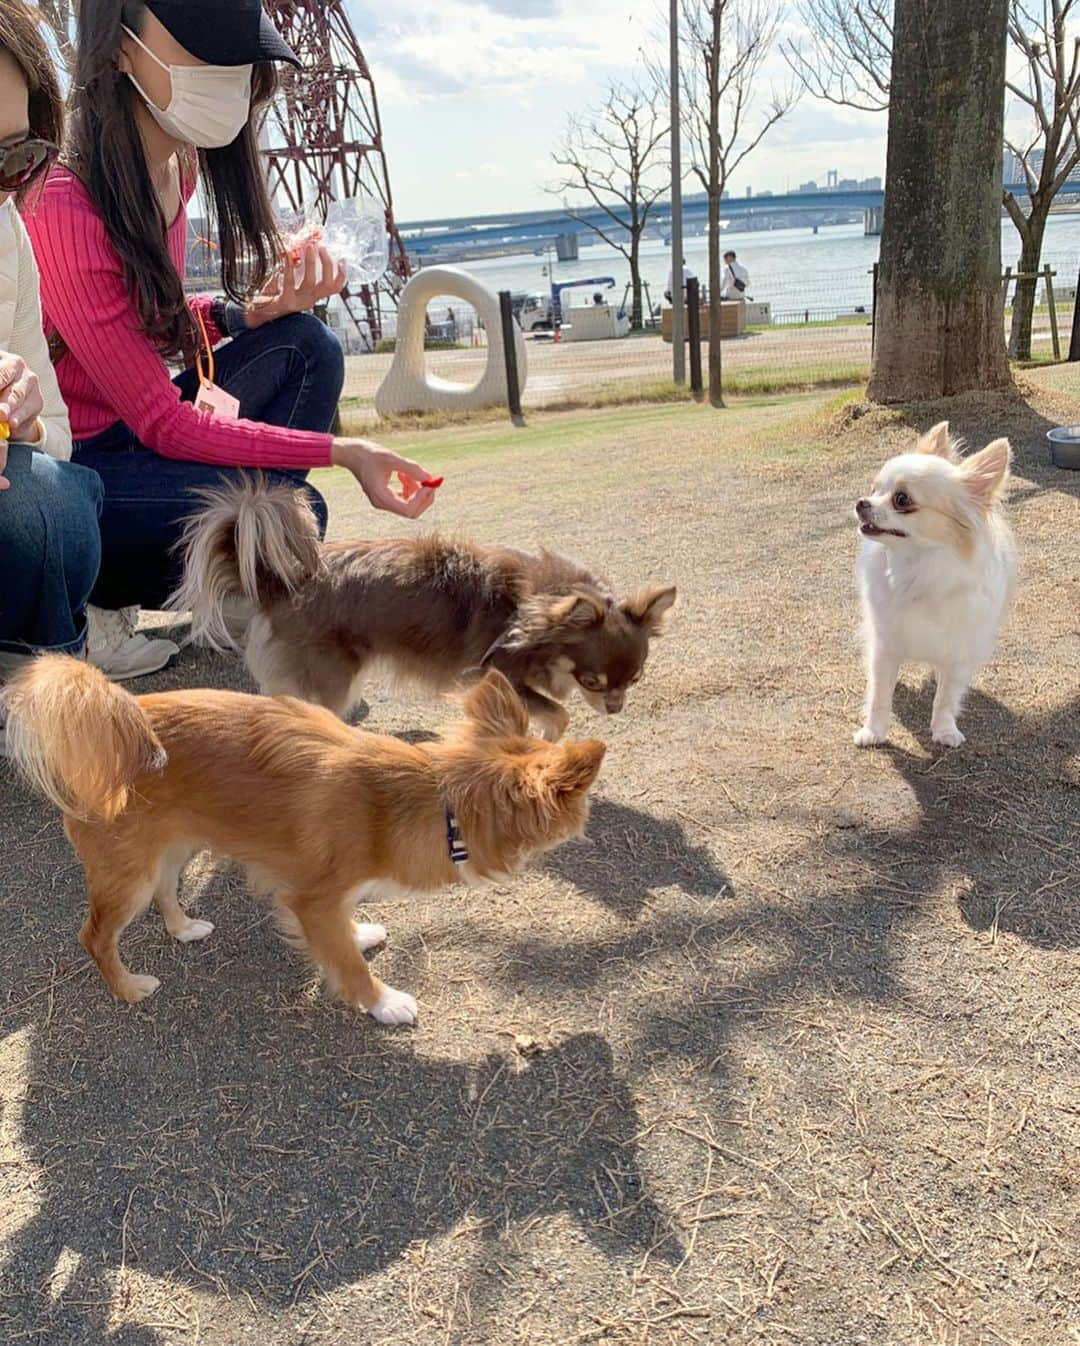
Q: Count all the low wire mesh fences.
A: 1